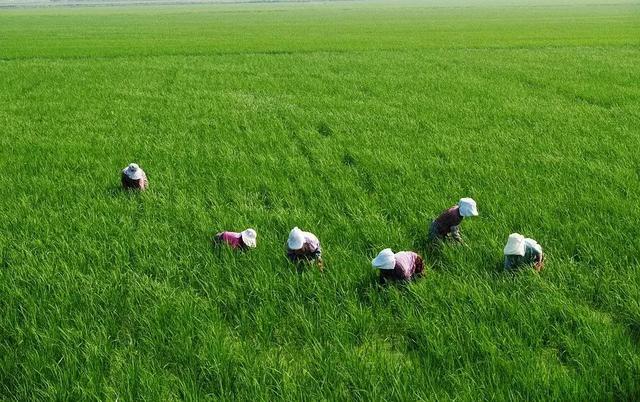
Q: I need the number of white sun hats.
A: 6